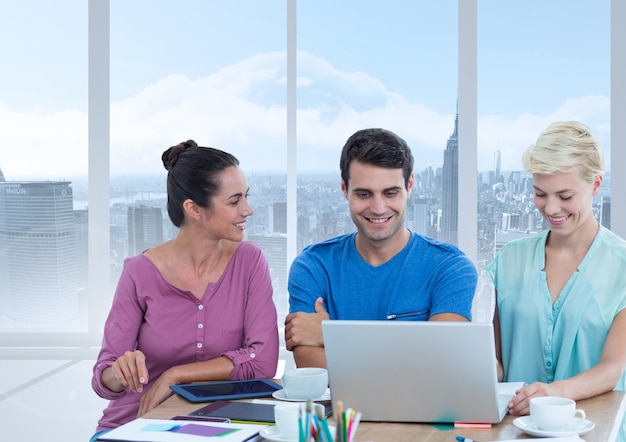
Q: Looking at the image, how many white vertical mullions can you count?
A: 4